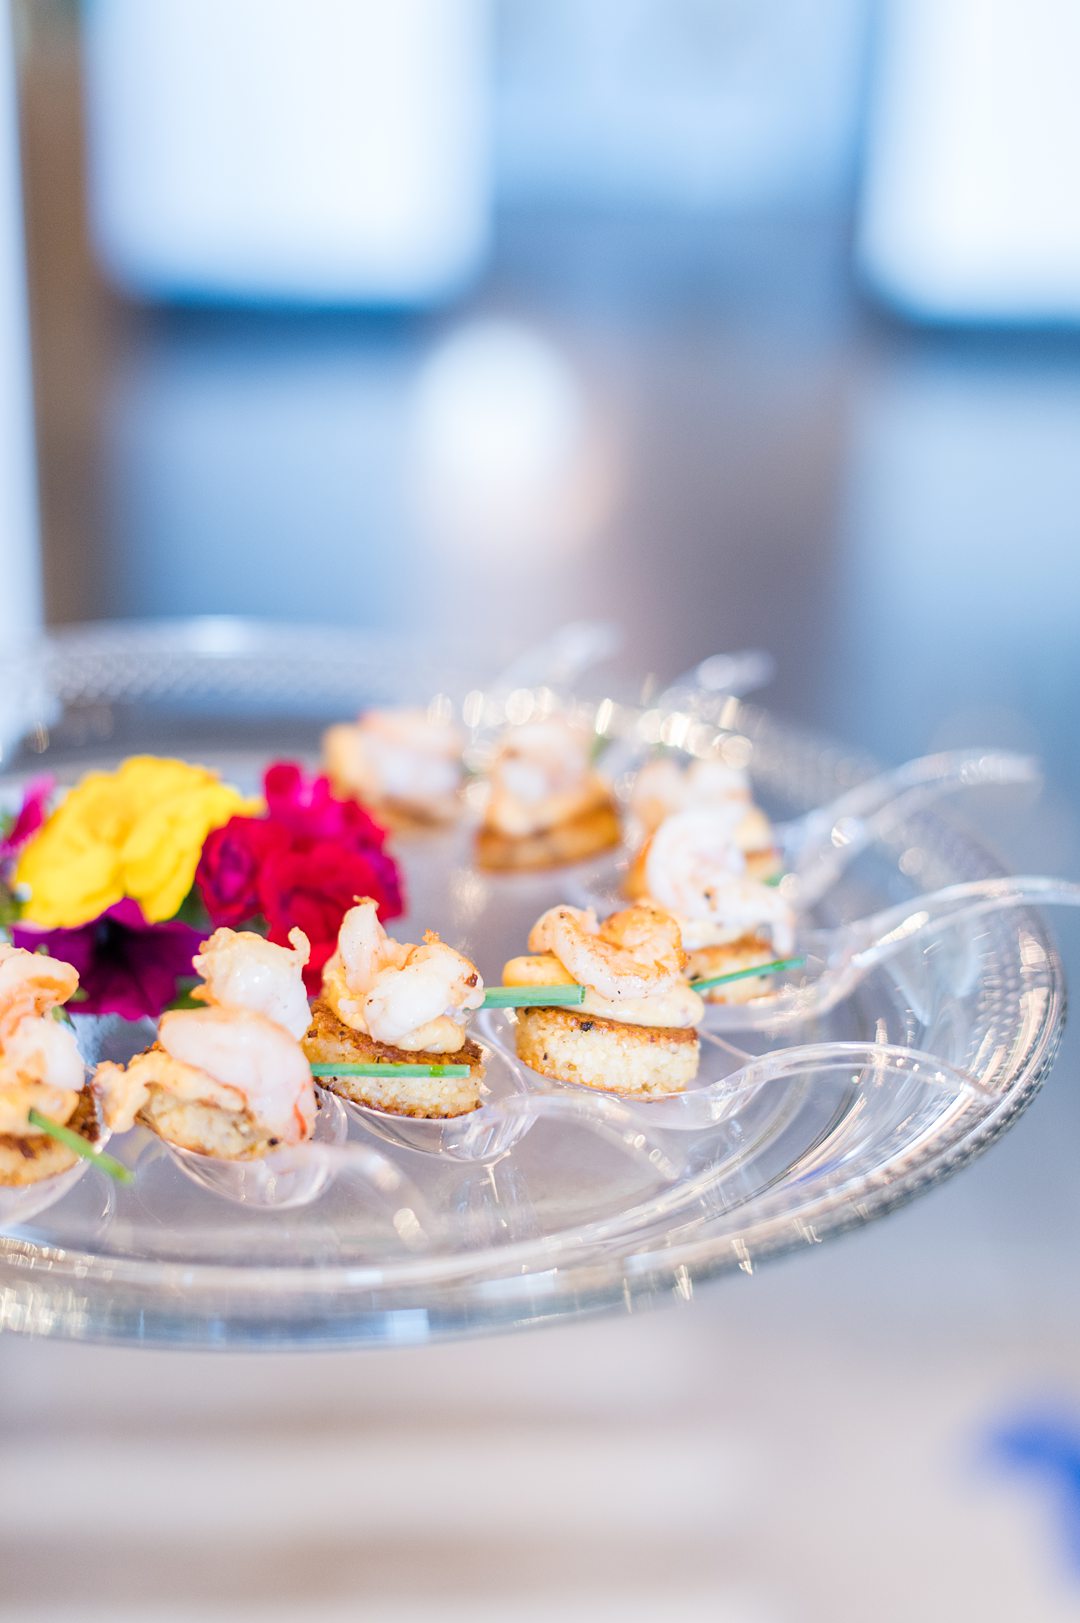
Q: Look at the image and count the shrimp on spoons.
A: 8